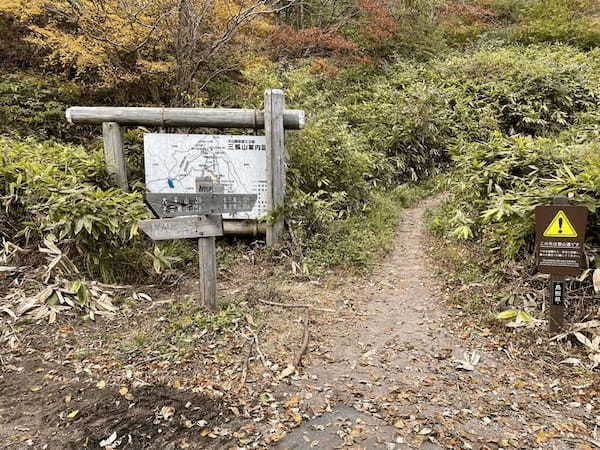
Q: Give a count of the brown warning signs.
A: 1